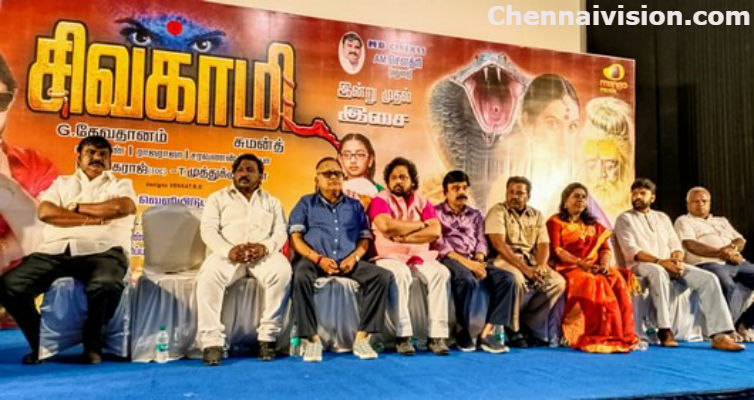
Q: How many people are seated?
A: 9